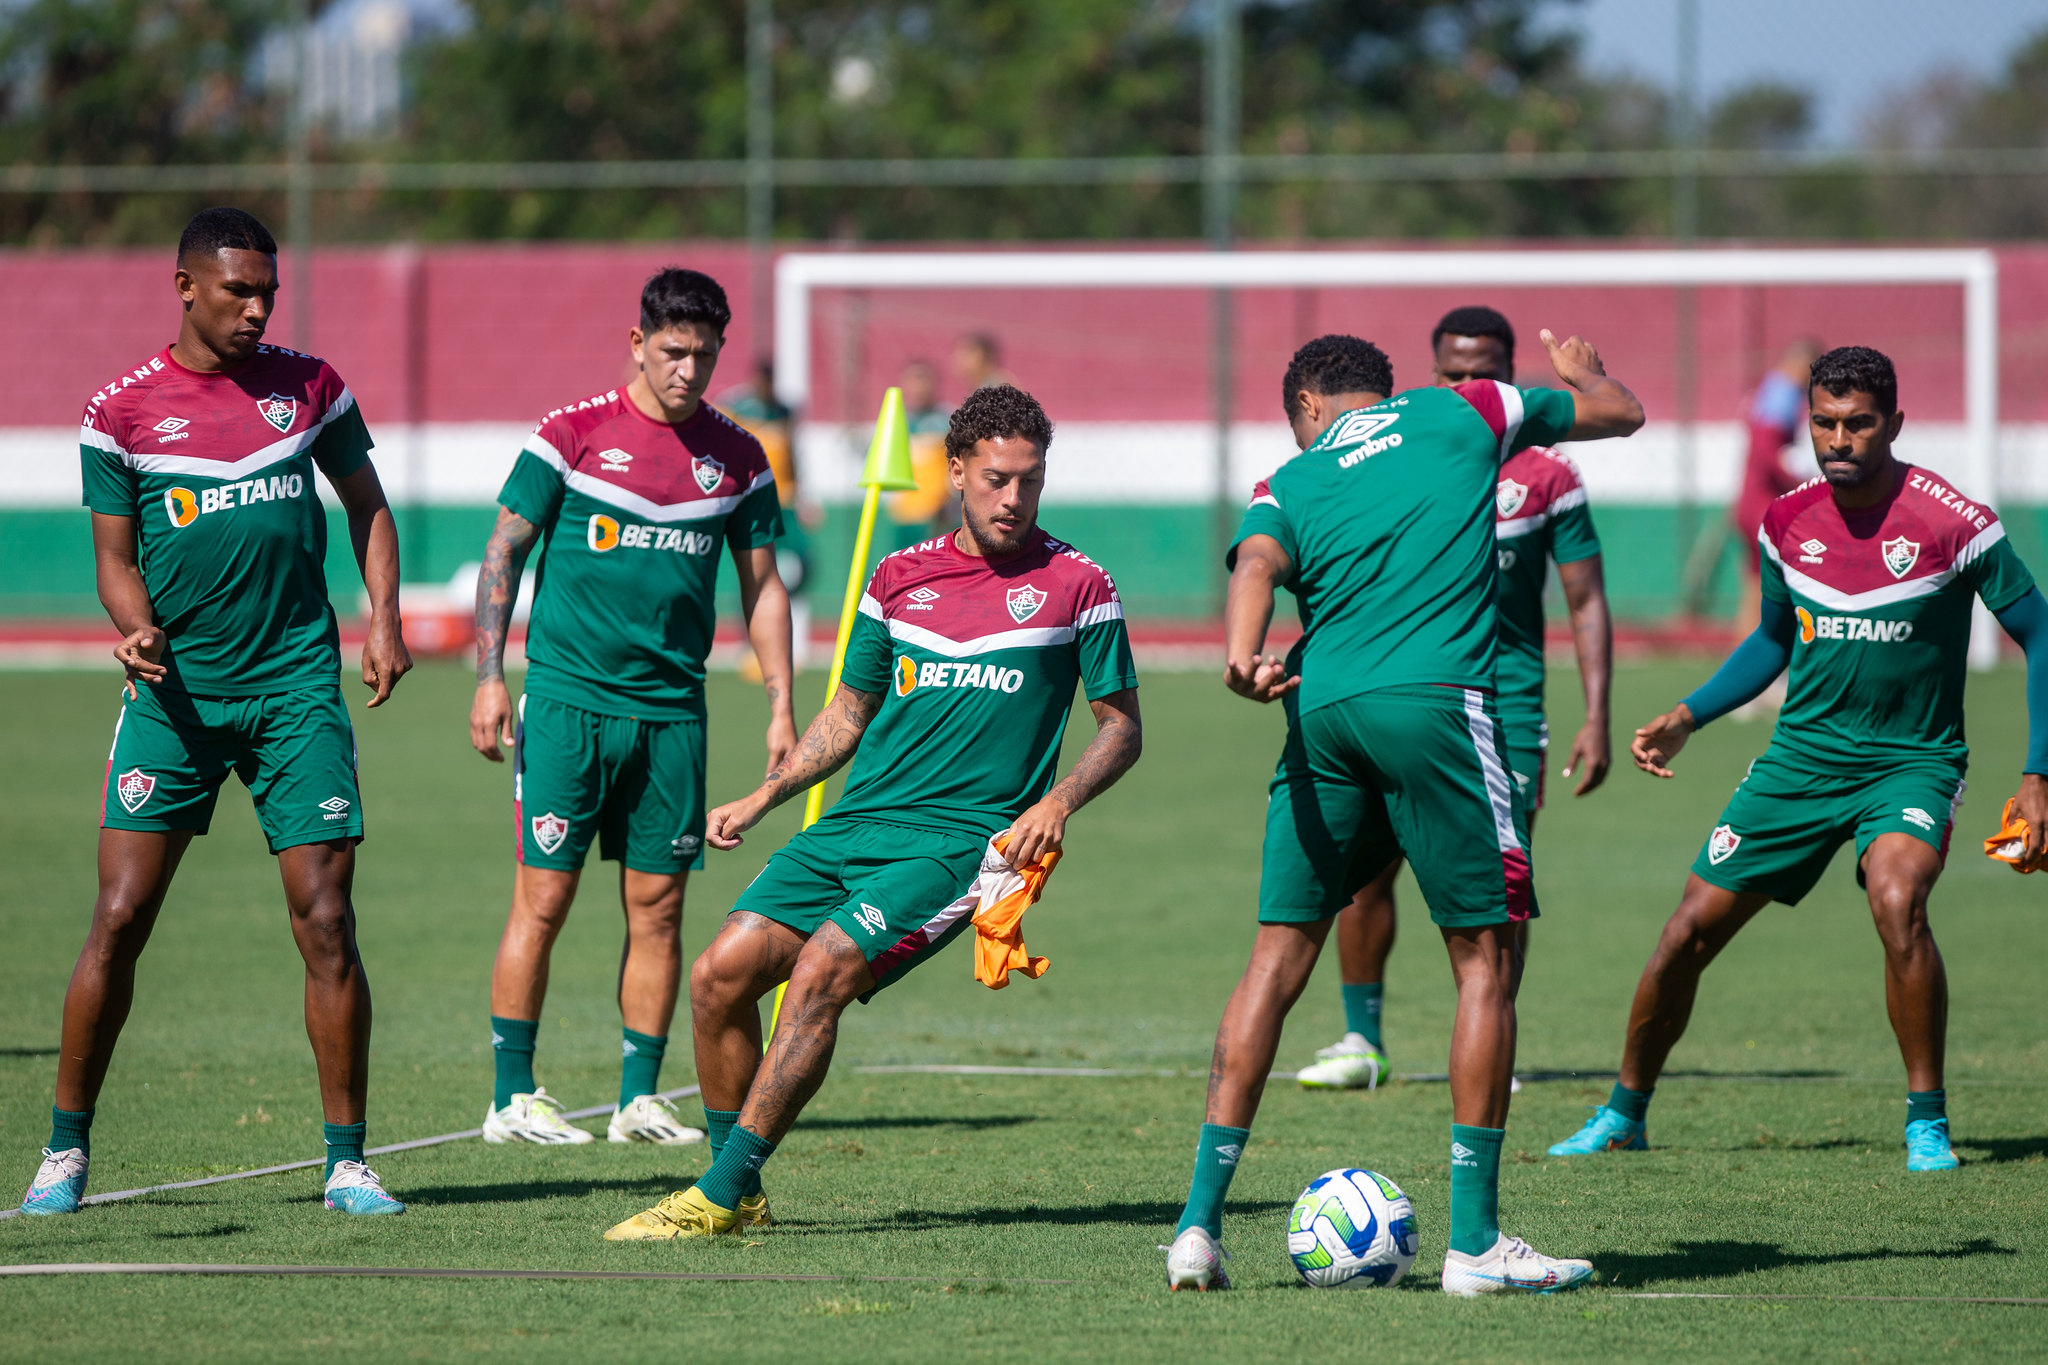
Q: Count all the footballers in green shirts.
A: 6